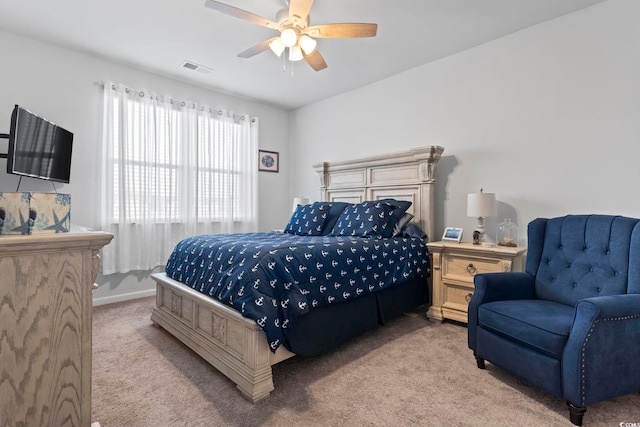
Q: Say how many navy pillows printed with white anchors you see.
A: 2